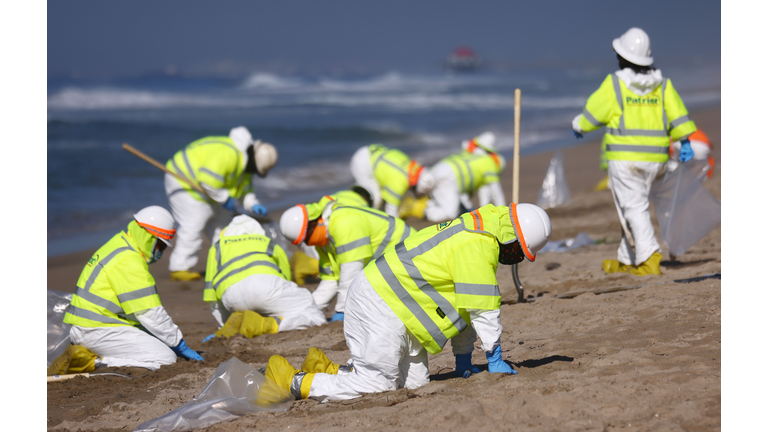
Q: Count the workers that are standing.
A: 2